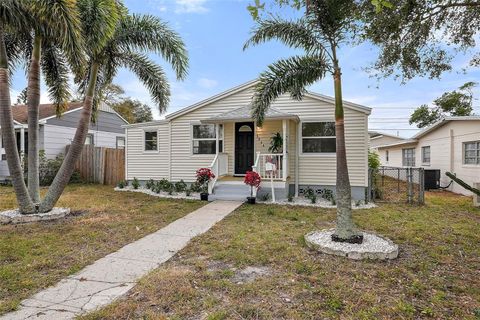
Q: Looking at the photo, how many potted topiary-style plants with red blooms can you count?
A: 2